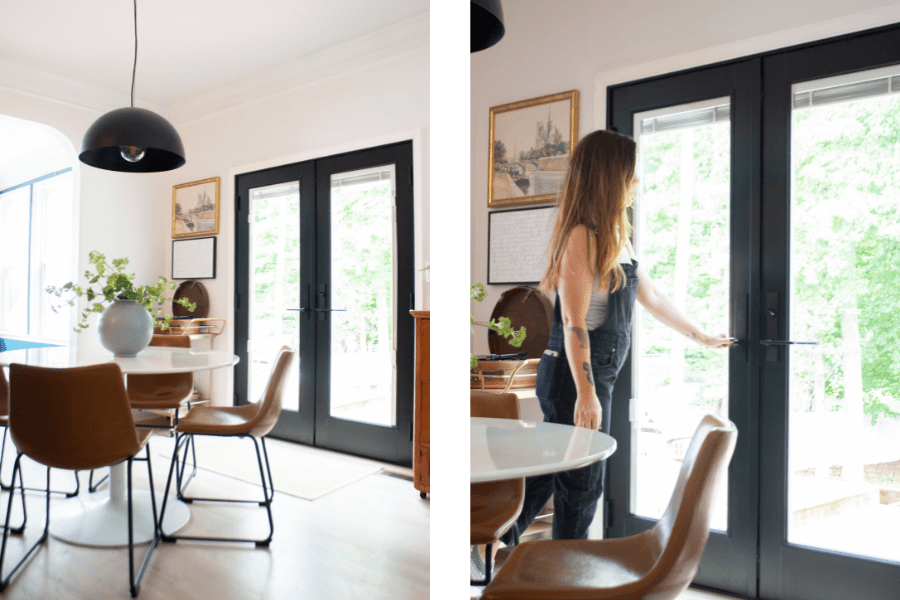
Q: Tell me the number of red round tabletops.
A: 0